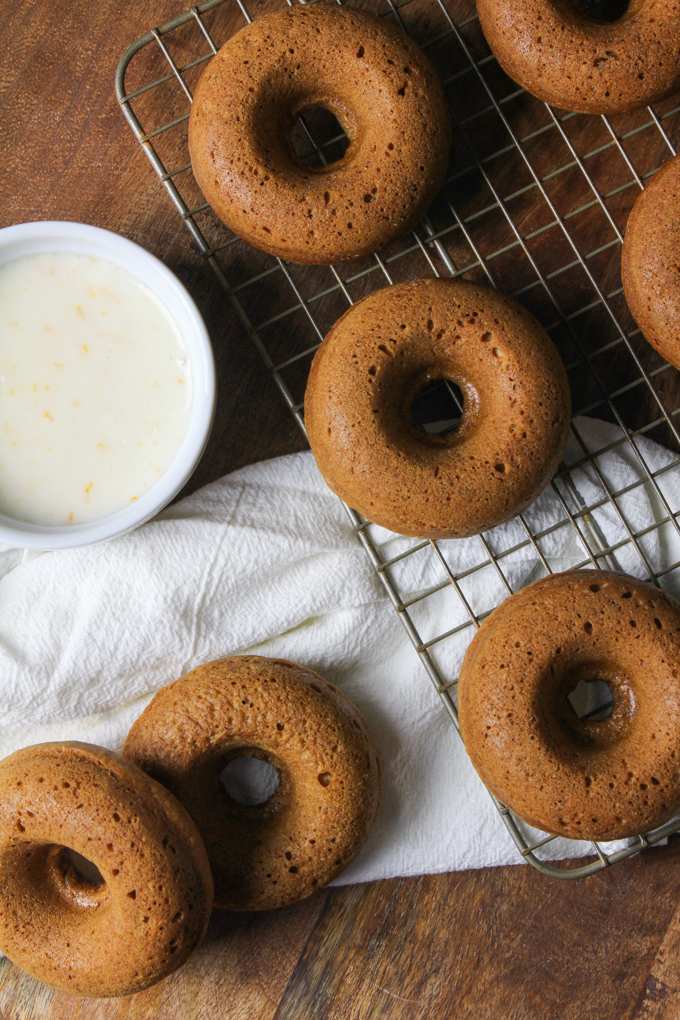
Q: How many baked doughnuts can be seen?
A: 7